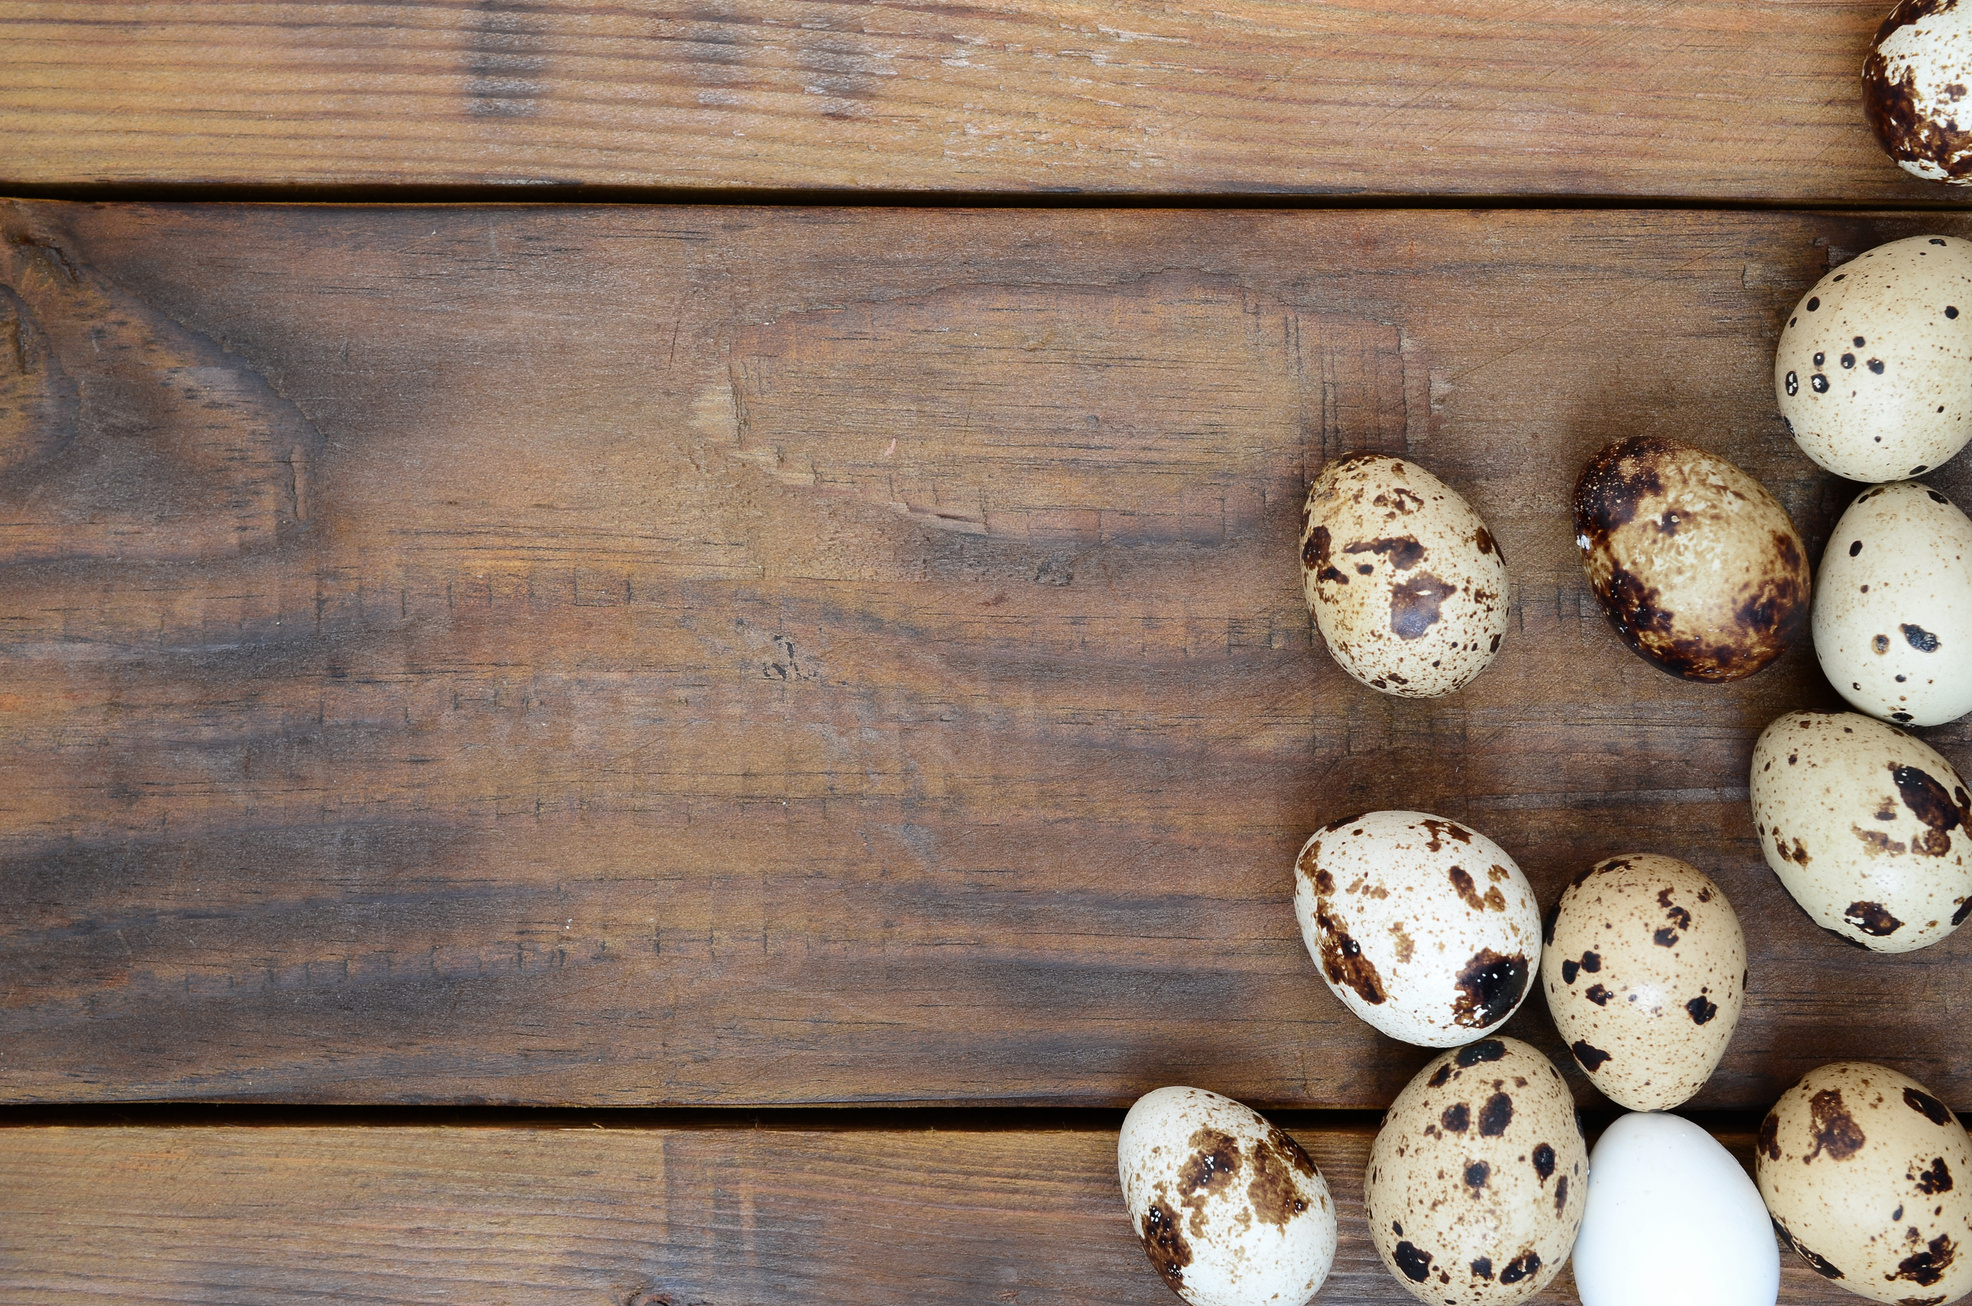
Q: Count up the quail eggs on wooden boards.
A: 12